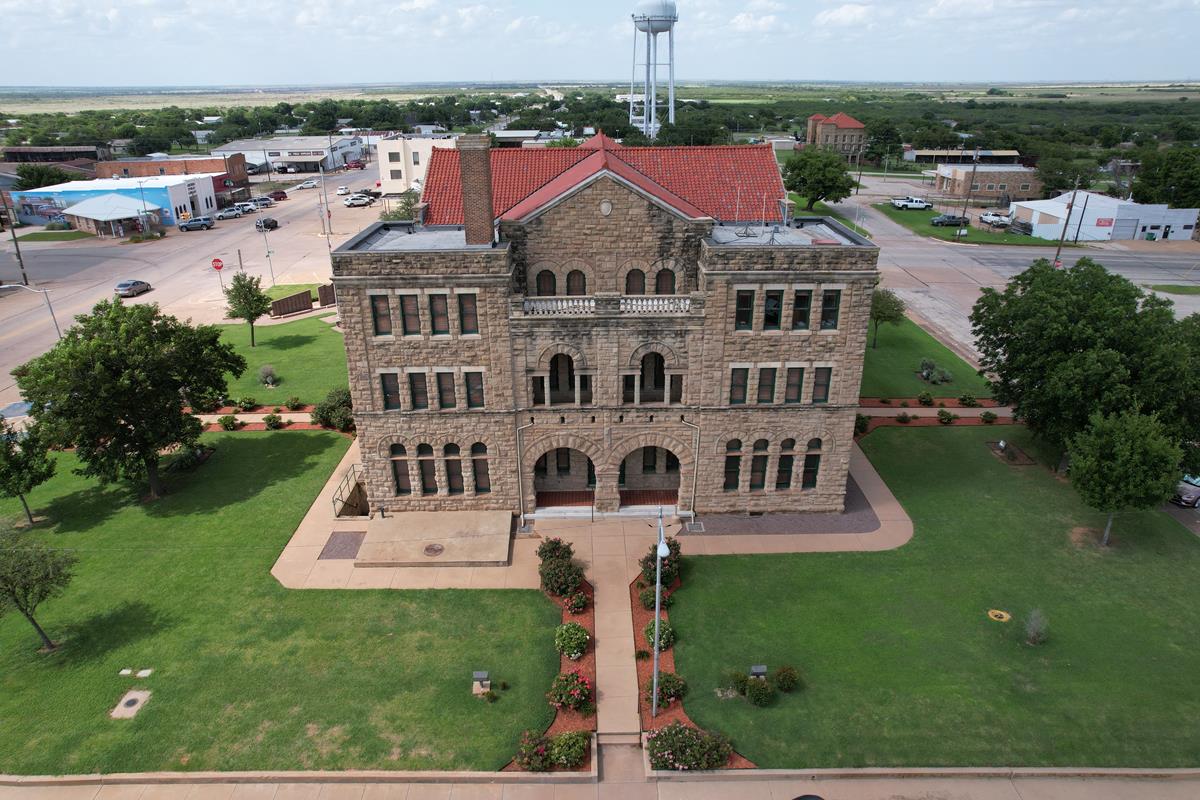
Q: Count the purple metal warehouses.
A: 0